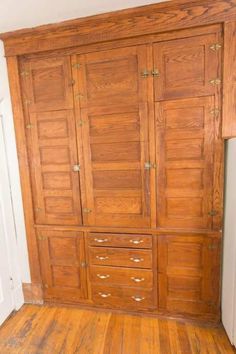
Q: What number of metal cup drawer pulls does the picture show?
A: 8